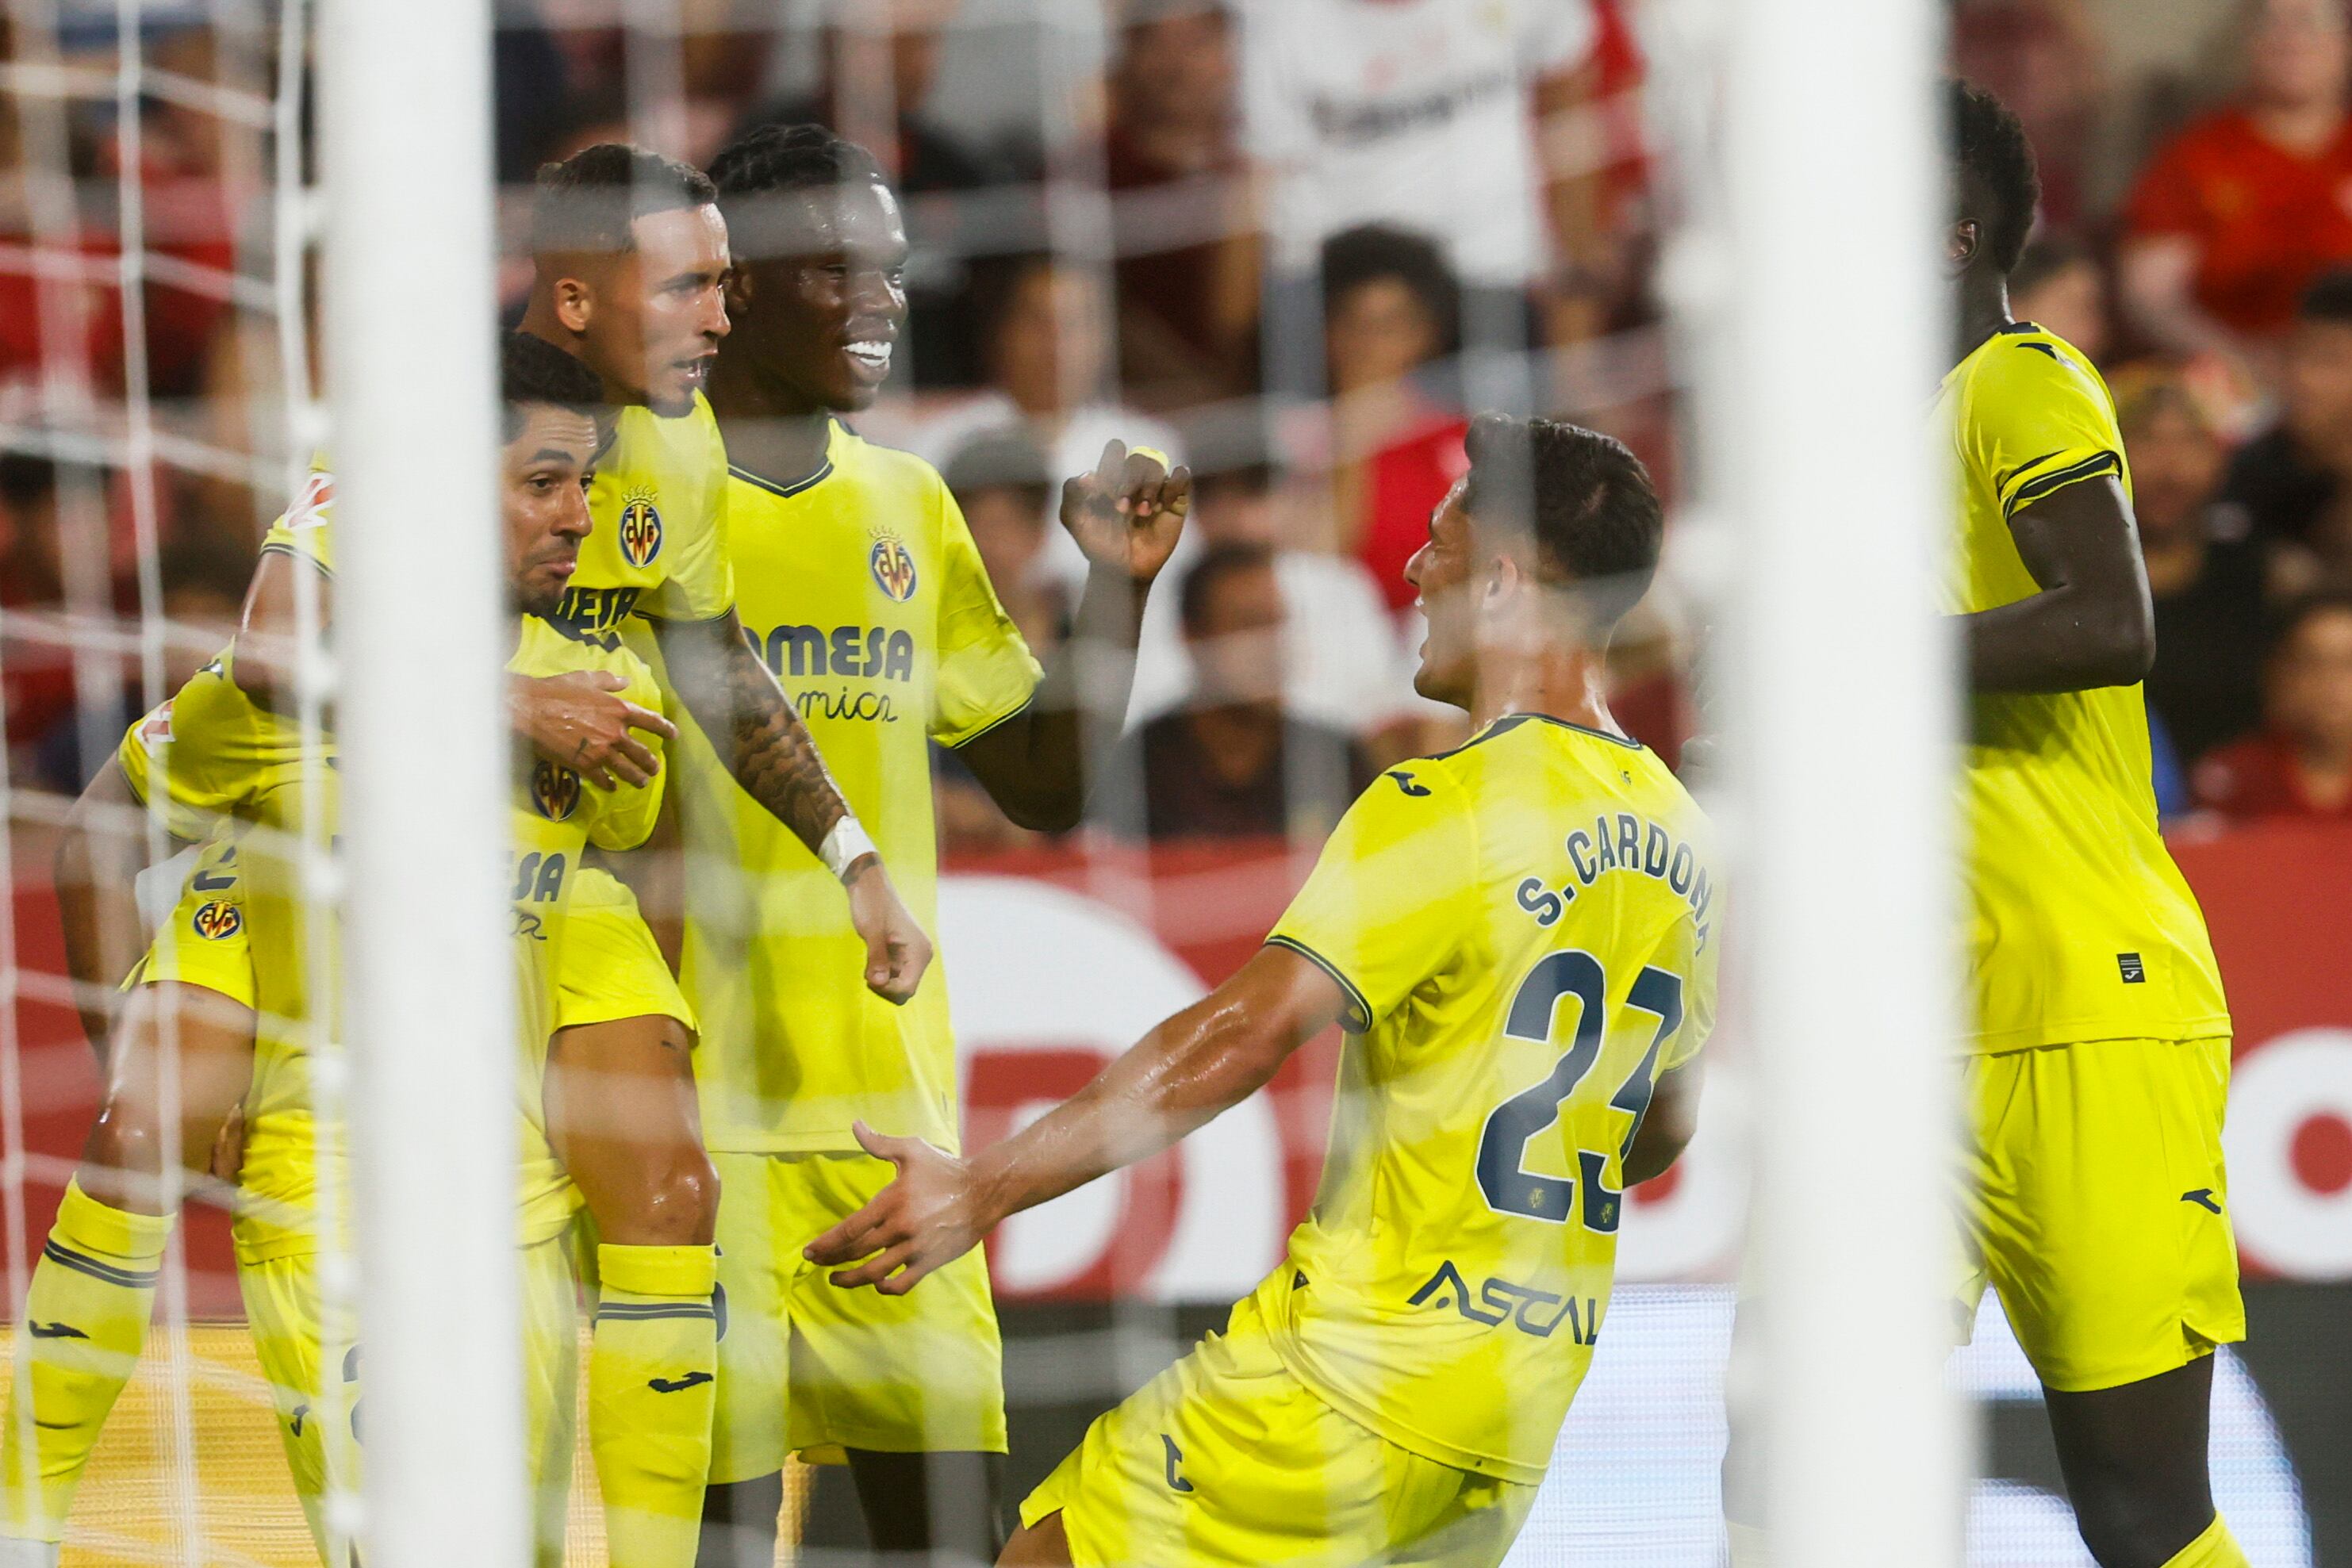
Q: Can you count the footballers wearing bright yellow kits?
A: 5